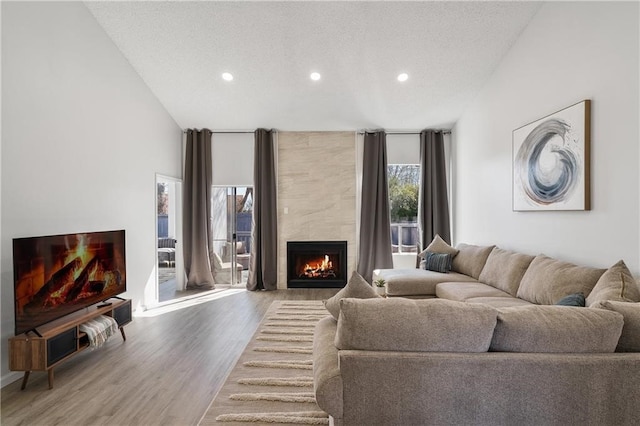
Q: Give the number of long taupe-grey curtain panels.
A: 4